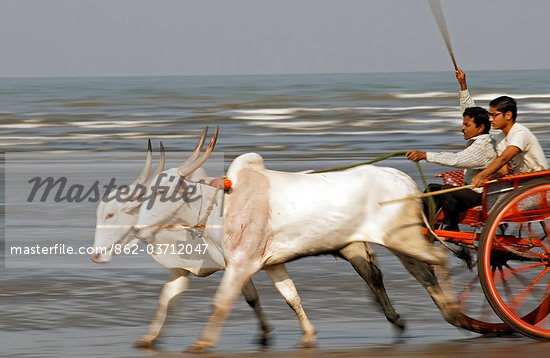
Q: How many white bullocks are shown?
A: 2